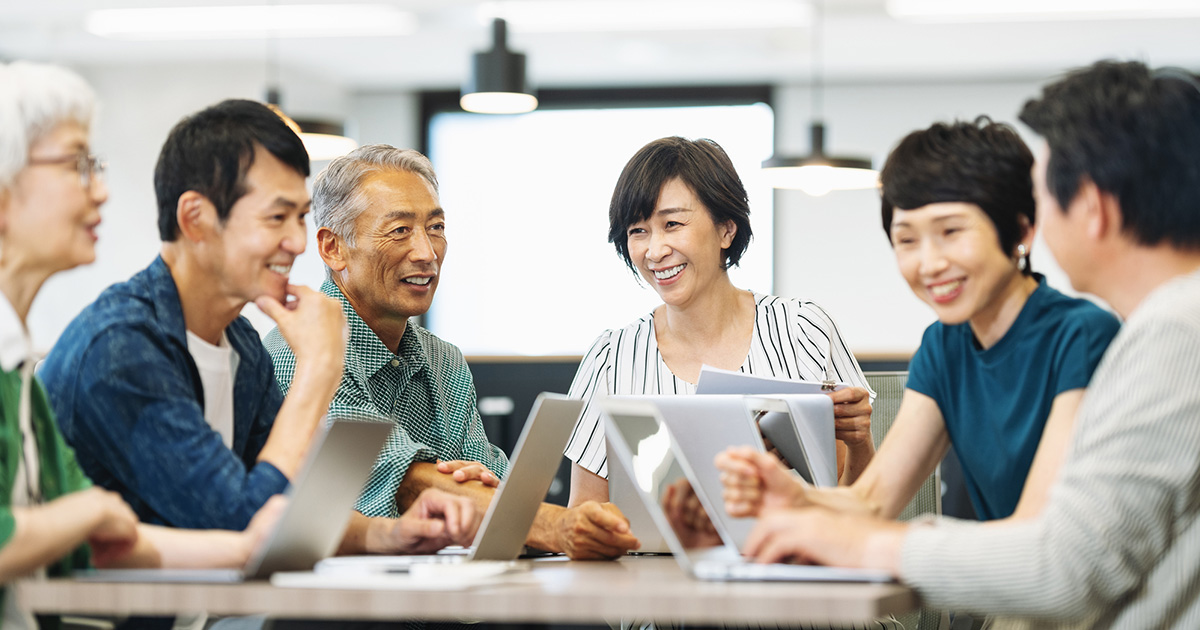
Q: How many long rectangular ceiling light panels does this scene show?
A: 3